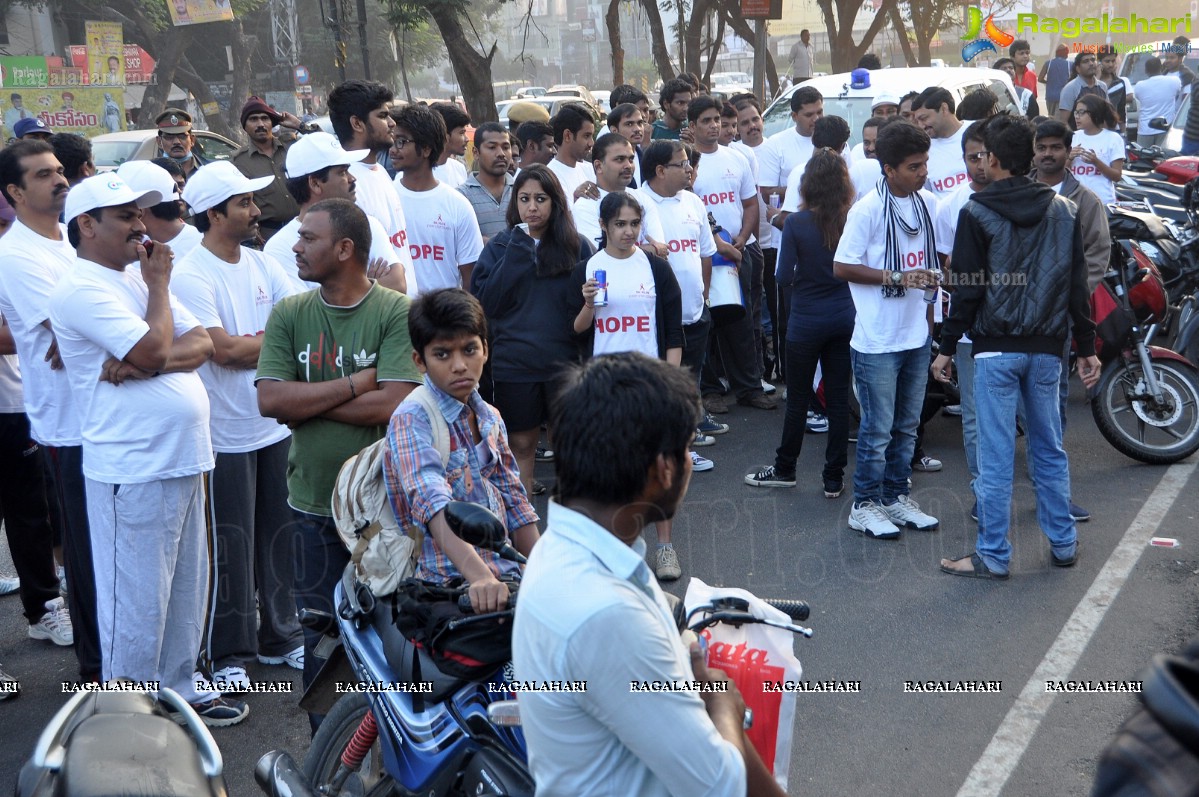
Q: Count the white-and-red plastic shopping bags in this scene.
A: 1